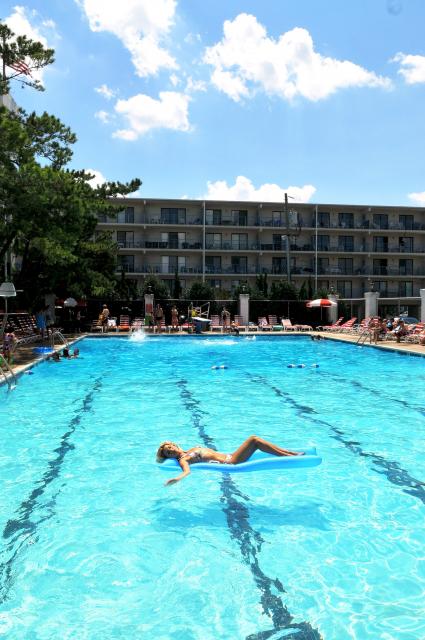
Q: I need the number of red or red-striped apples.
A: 0